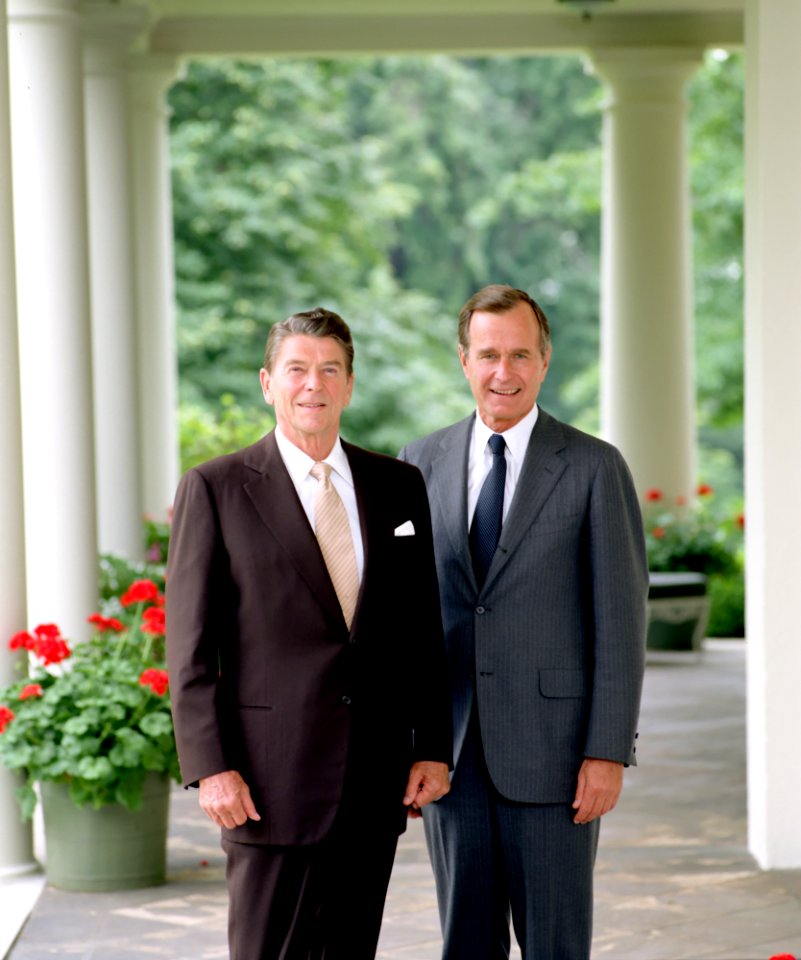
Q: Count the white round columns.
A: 5